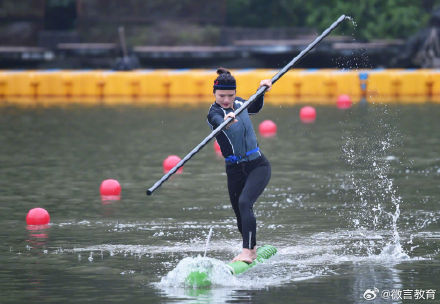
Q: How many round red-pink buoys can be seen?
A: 7